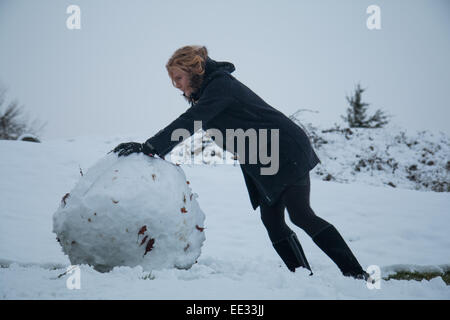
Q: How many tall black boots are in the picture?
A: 2